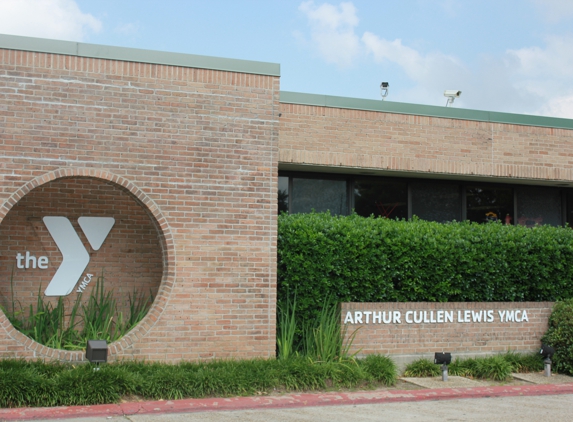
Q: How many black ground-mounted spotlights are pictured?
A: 3